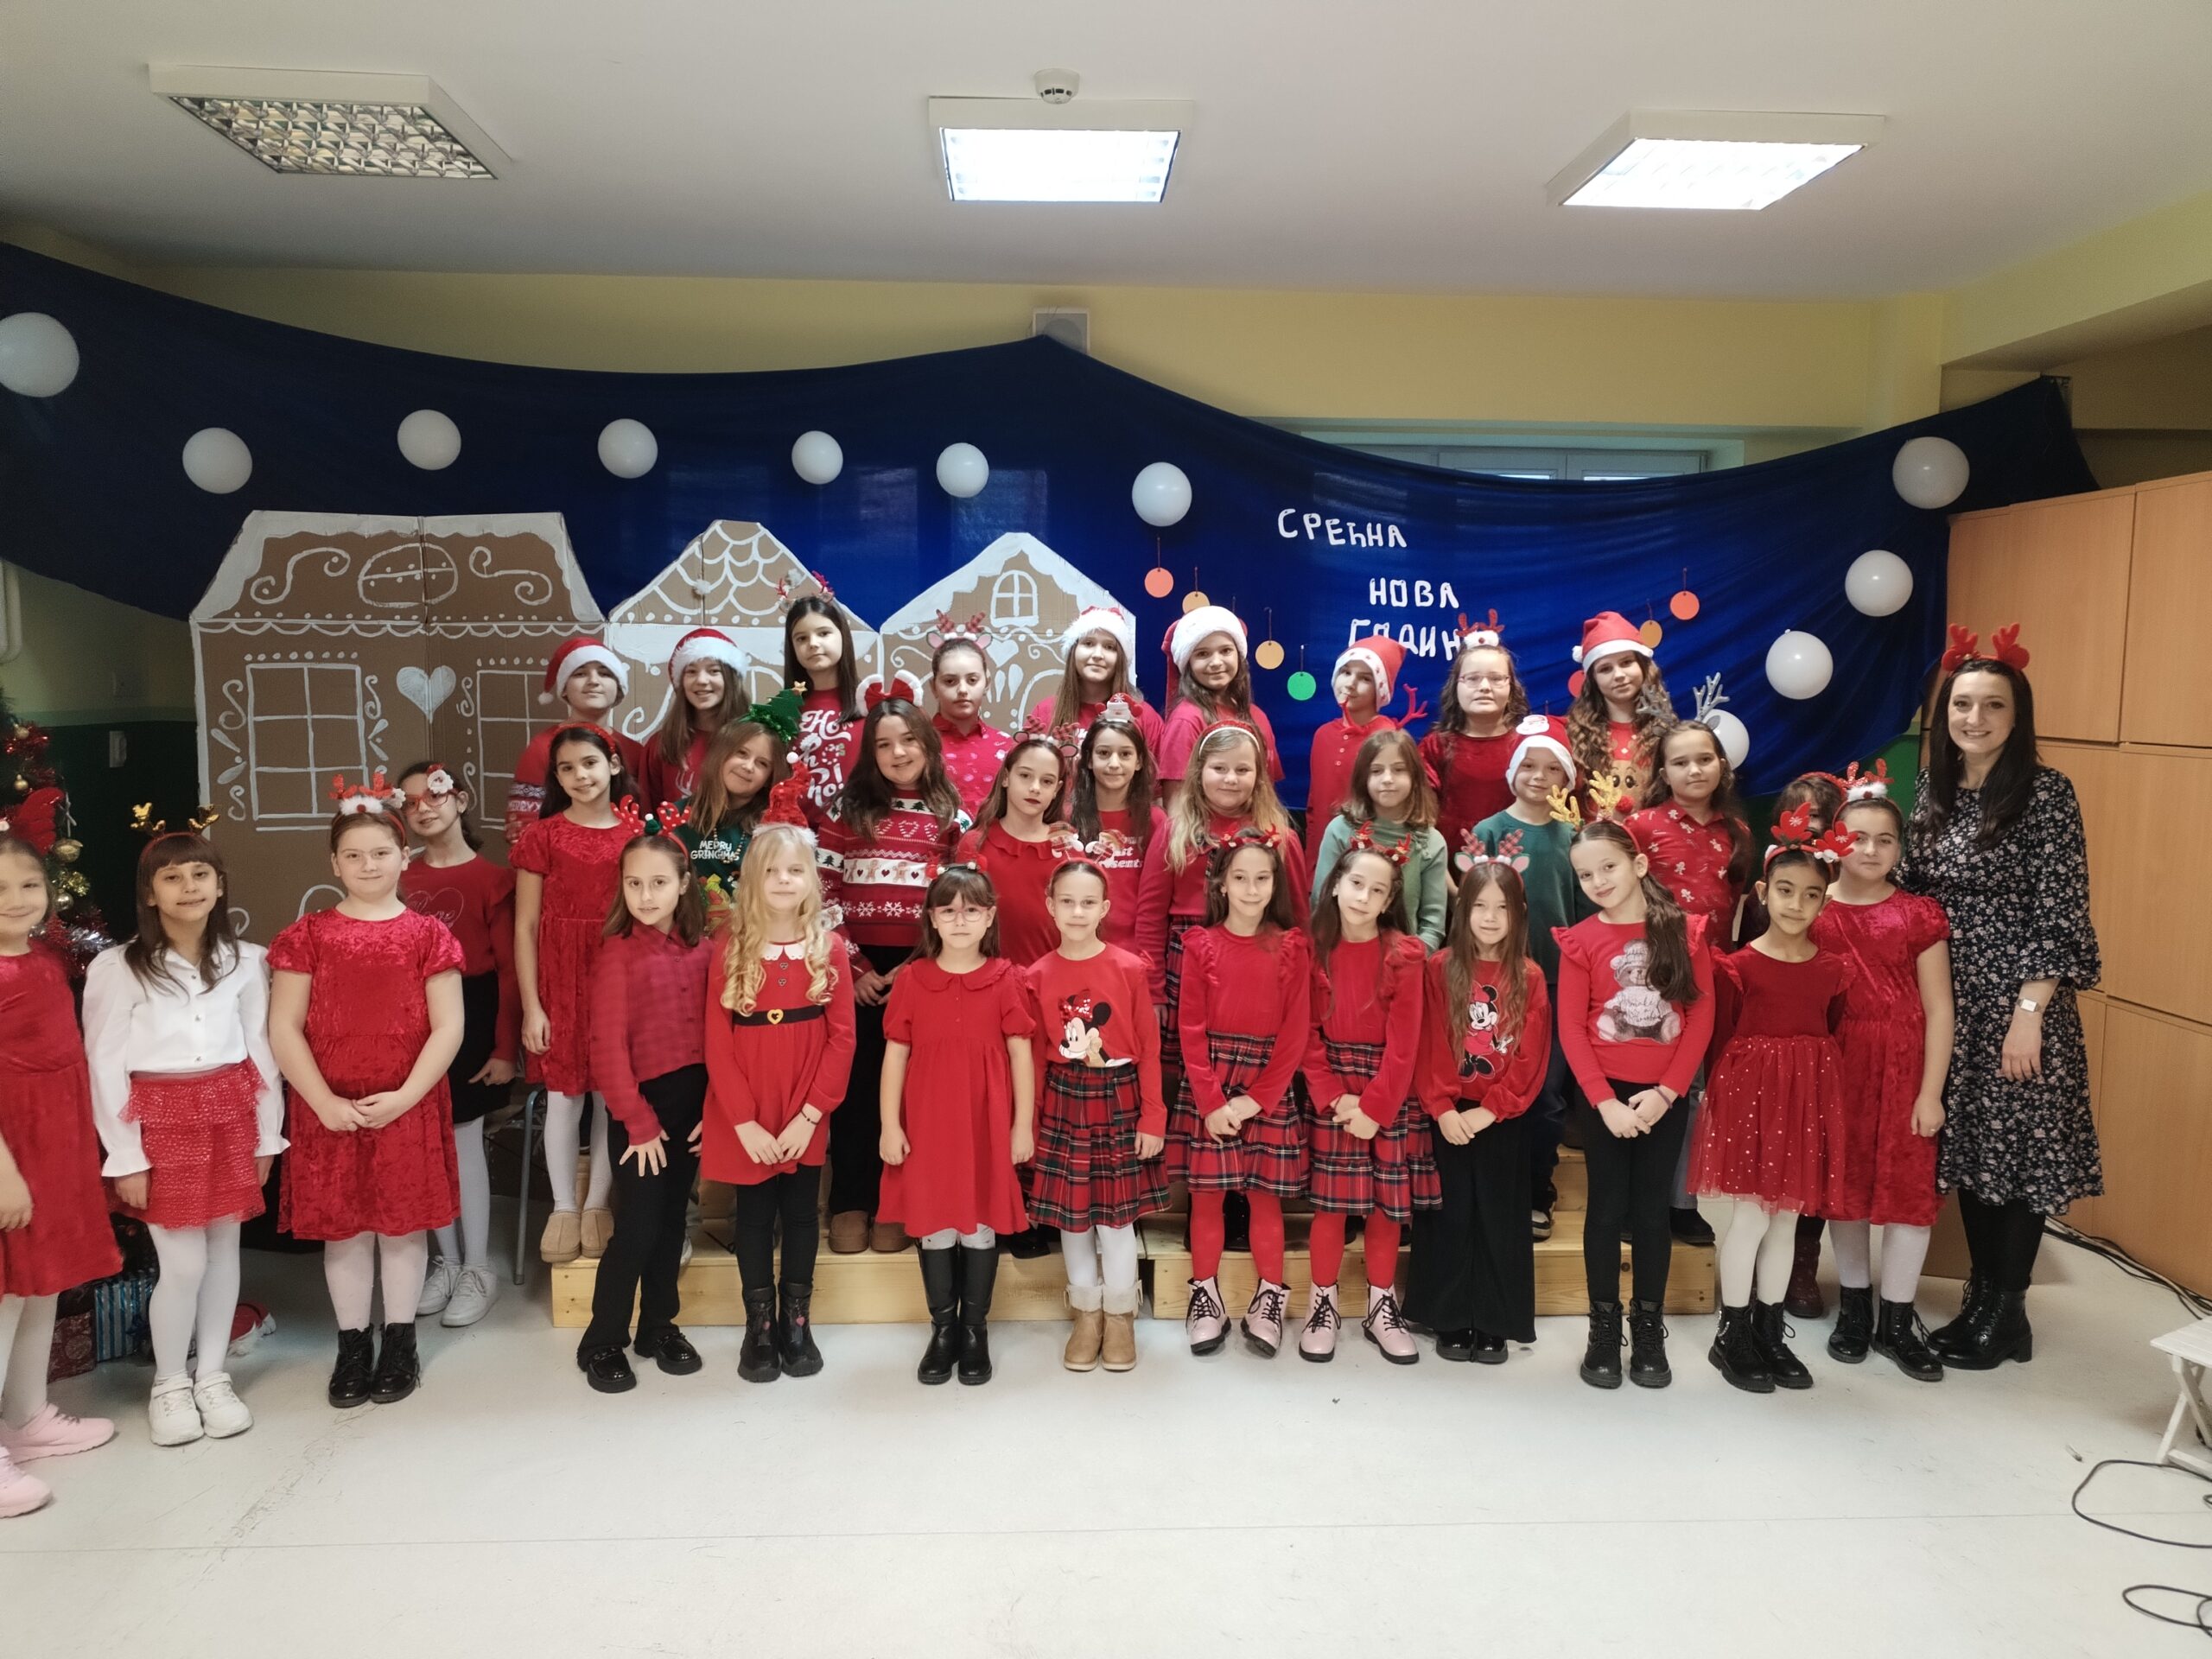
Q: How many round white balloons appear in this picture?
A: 11